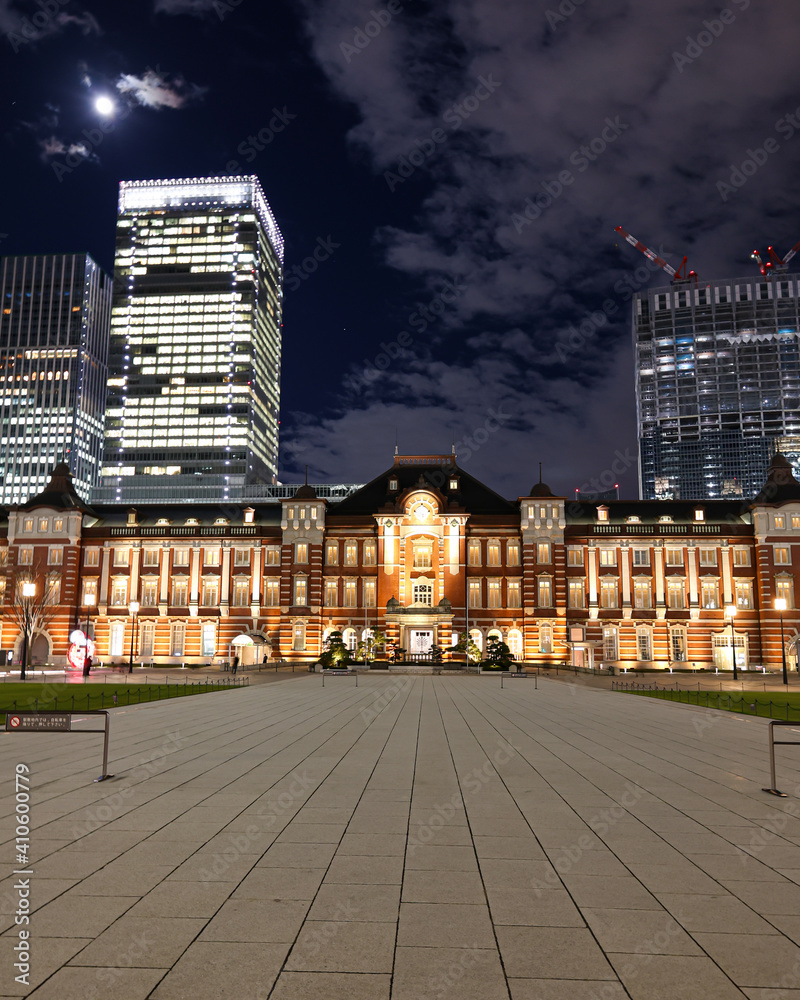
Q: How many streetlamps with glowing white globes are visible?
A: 5